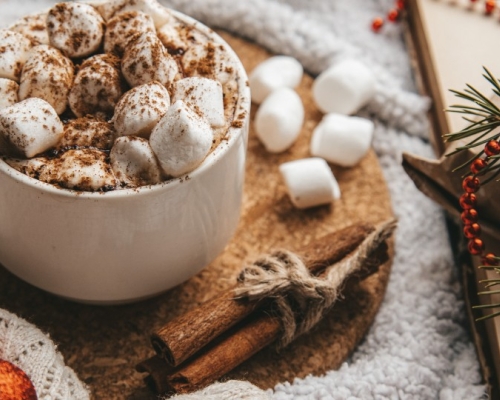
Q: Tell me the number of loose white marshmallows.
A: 5